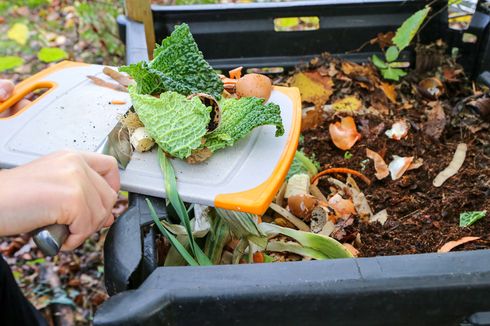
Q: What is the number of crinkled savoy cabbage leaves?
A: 3